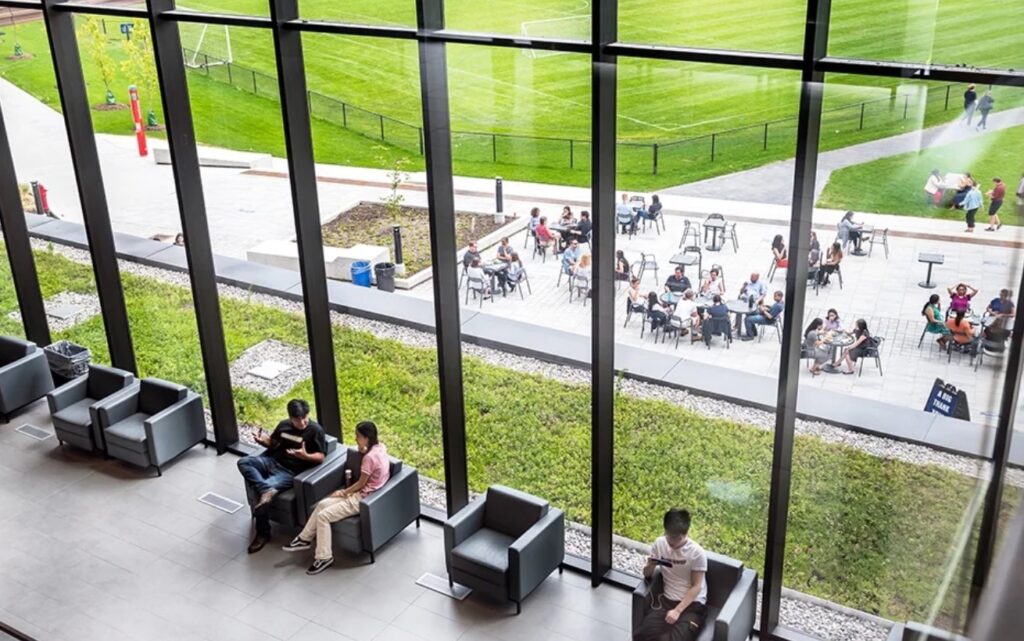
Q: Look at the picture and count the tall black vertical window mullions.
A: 8